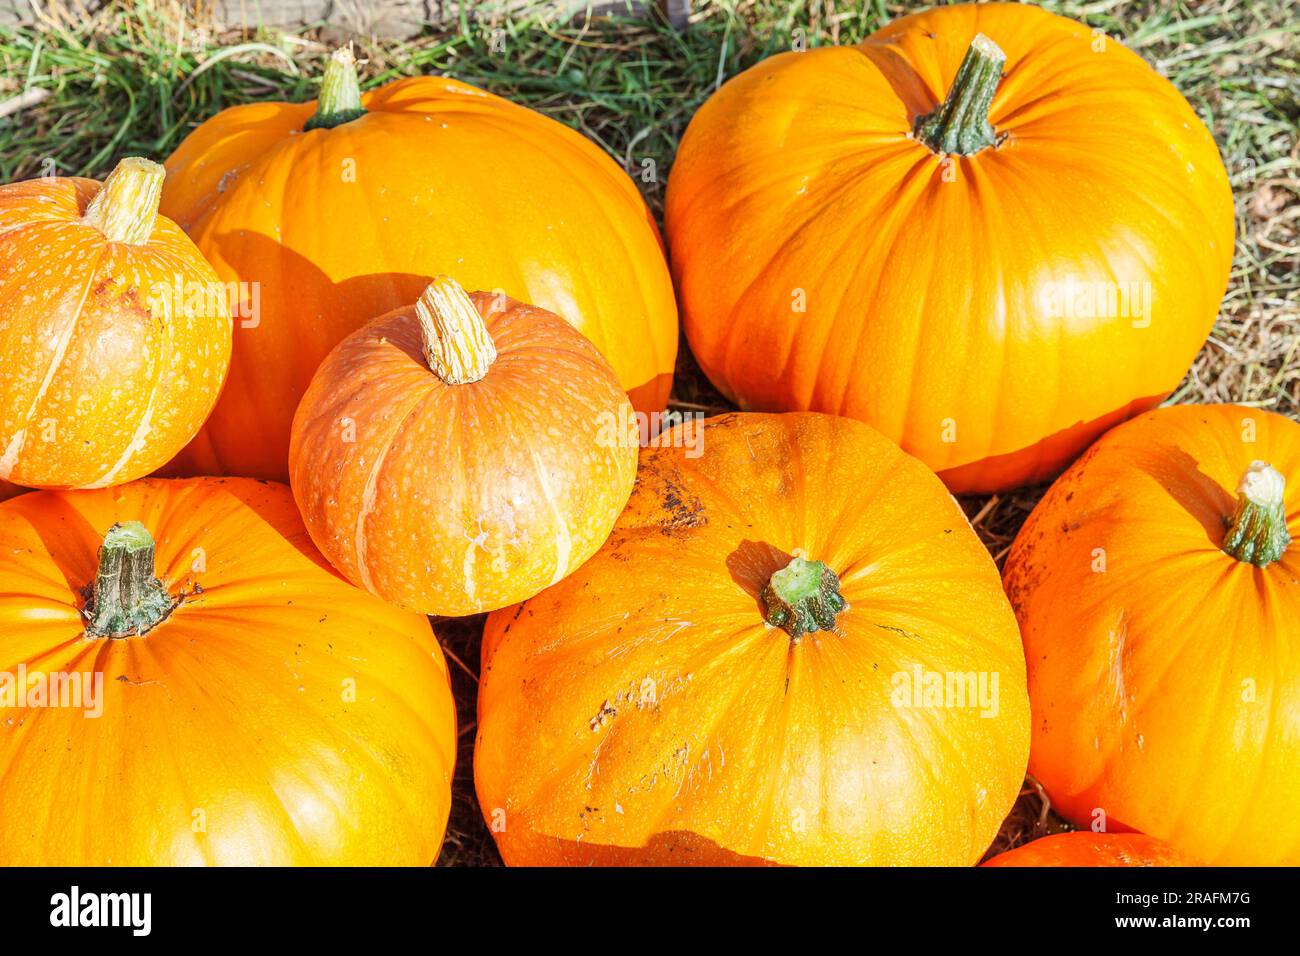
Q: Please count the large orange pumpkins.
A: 5